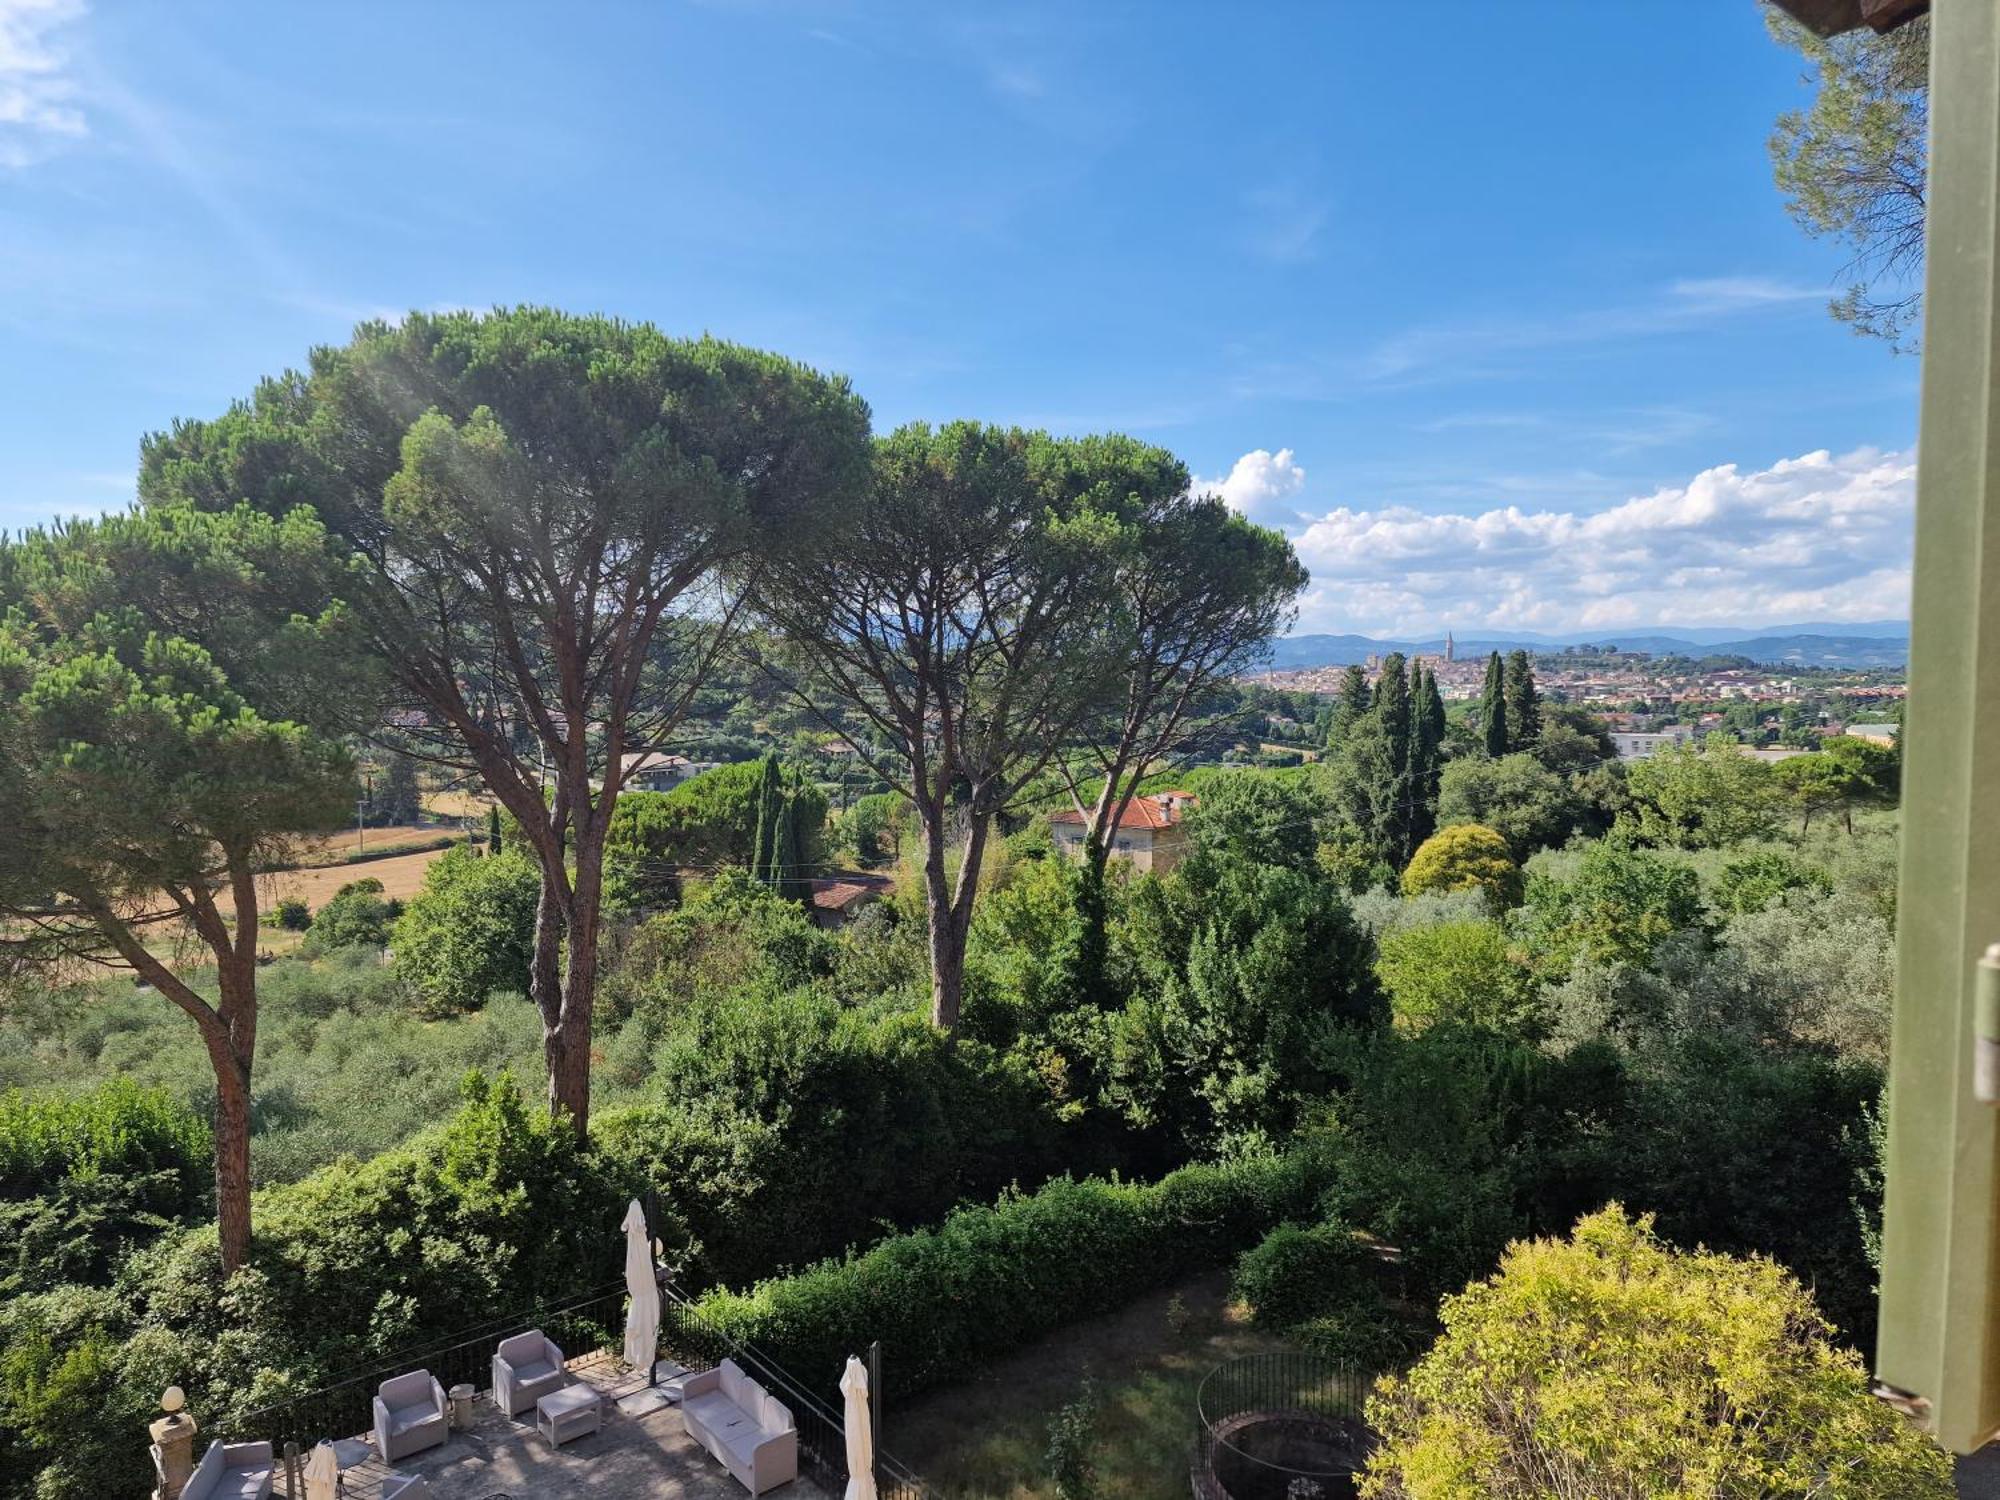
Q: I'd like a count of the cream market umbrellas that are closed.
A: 3